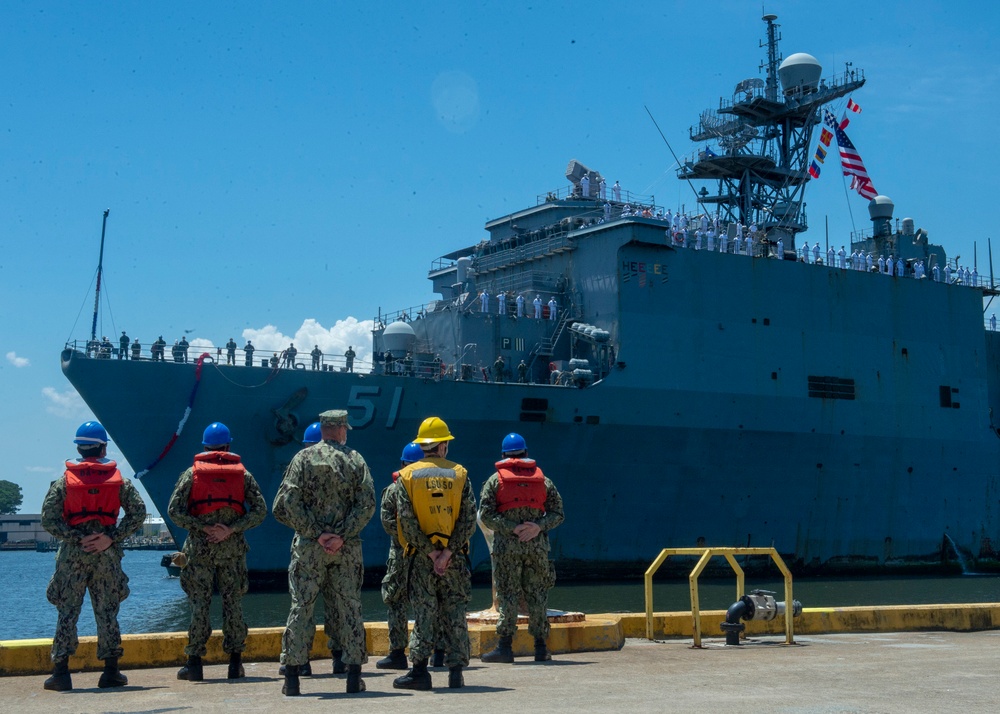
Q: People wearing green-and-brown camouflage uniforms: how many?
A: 7